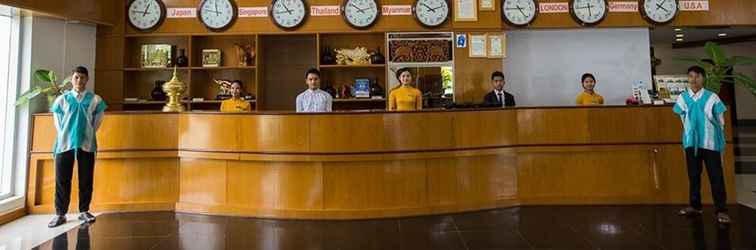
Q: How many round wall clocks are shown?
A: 8